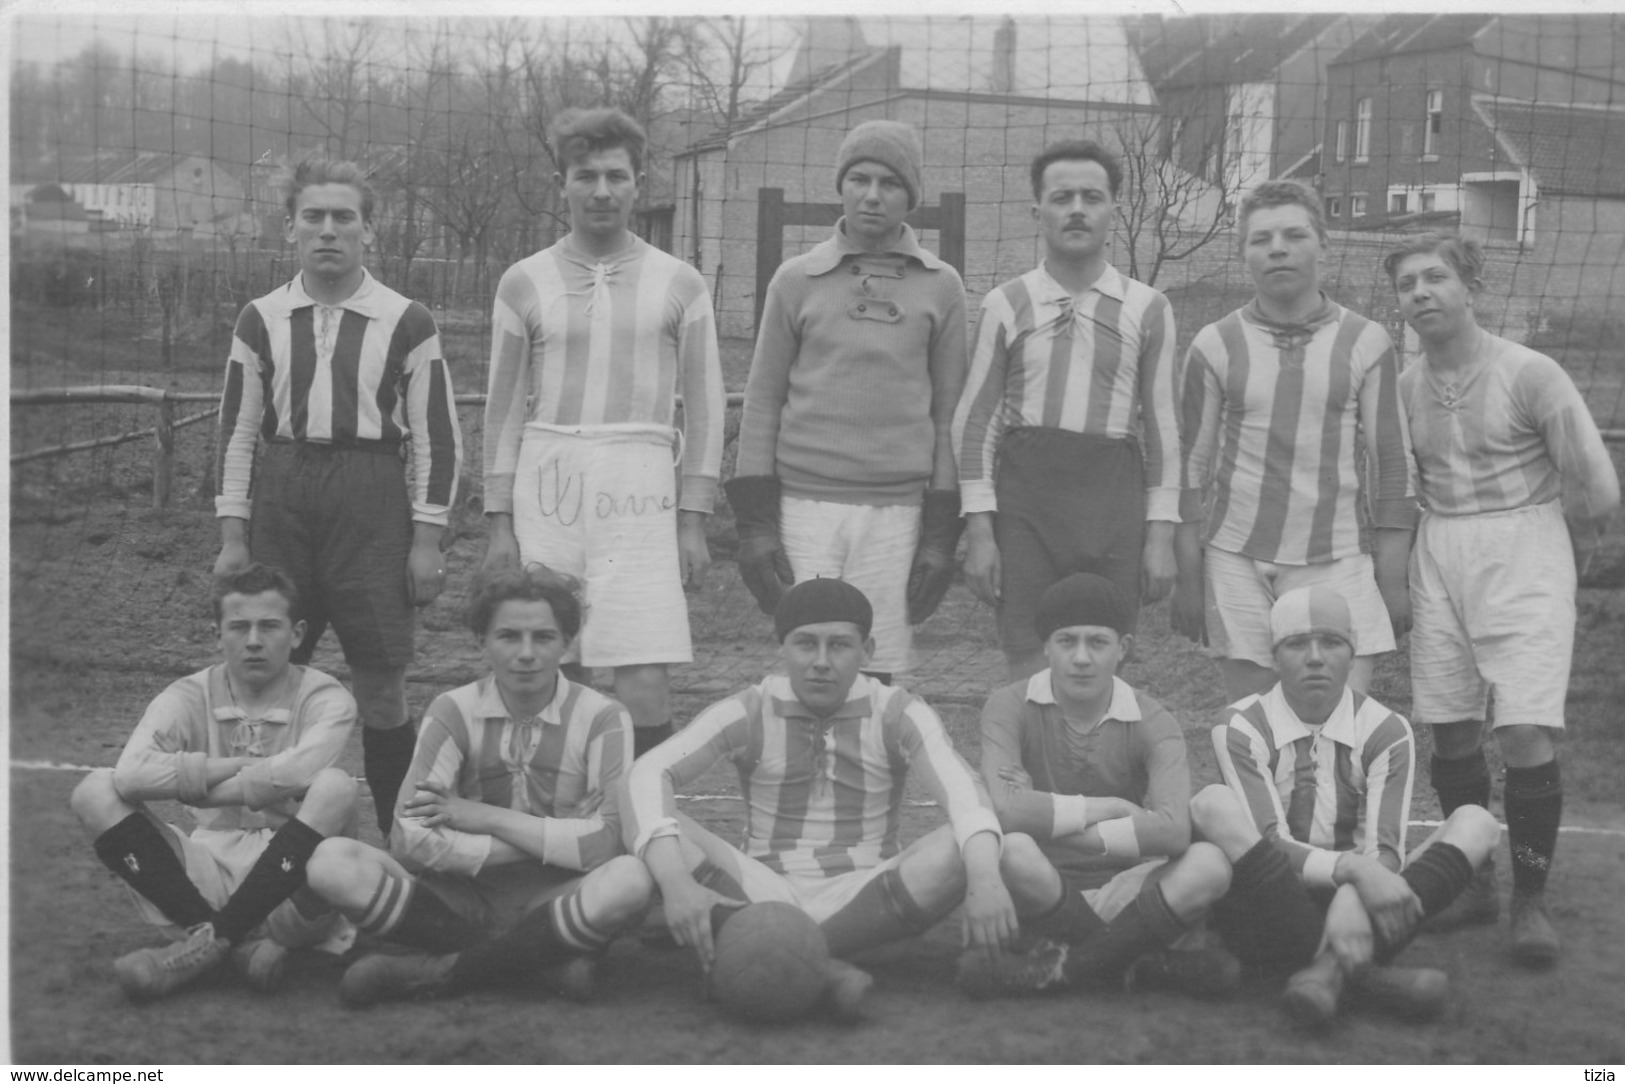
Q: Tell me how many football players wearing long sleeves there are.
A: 11